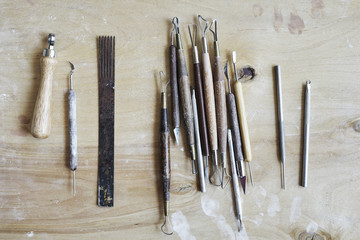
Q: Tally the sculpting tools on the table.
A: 15